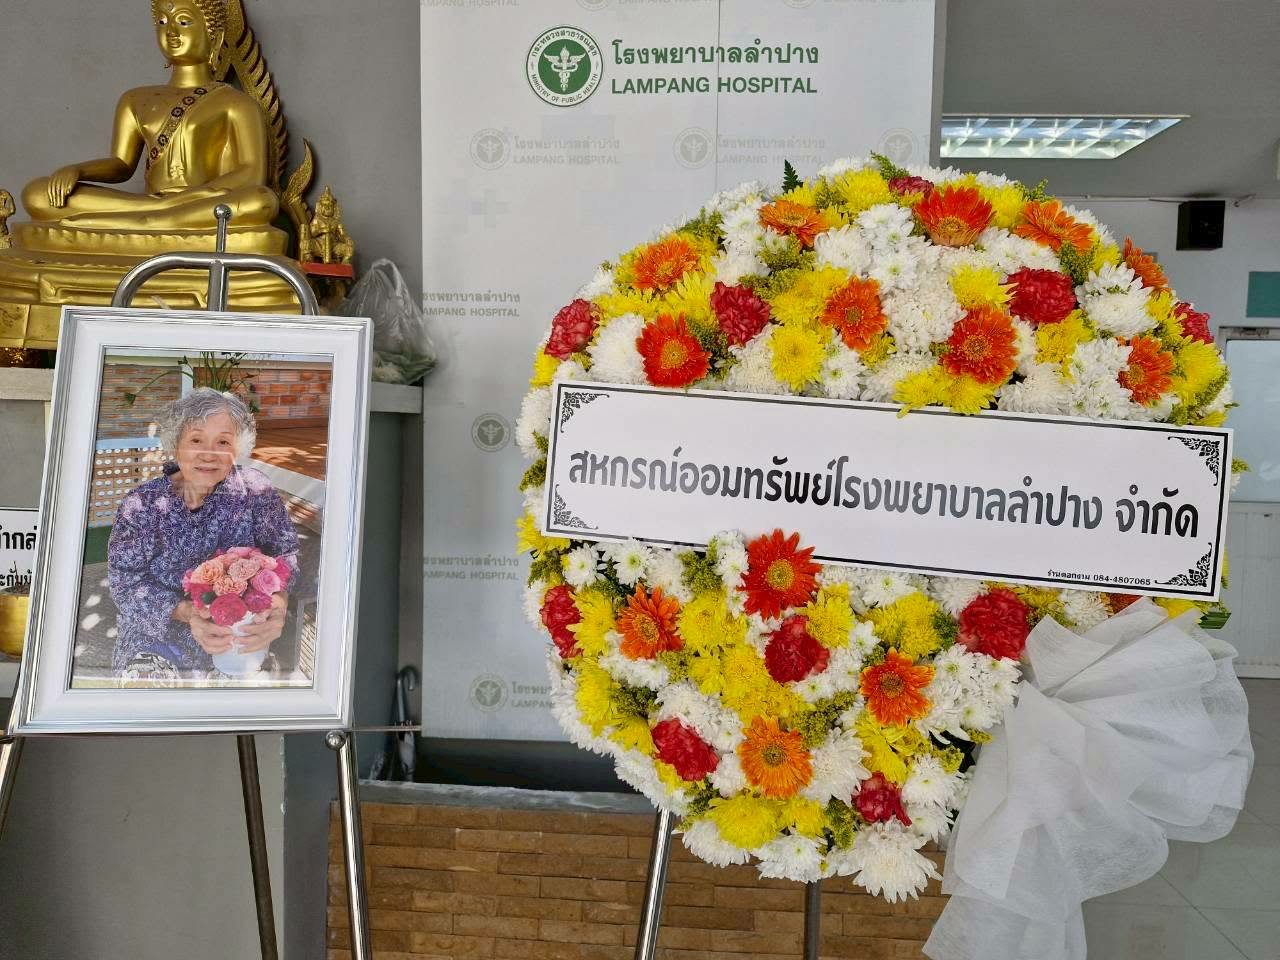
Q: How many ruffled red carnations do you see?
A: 10